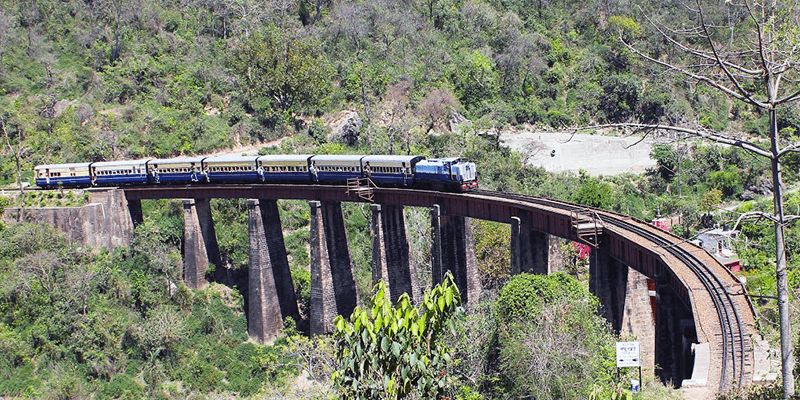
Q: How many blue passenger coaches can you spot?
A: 7